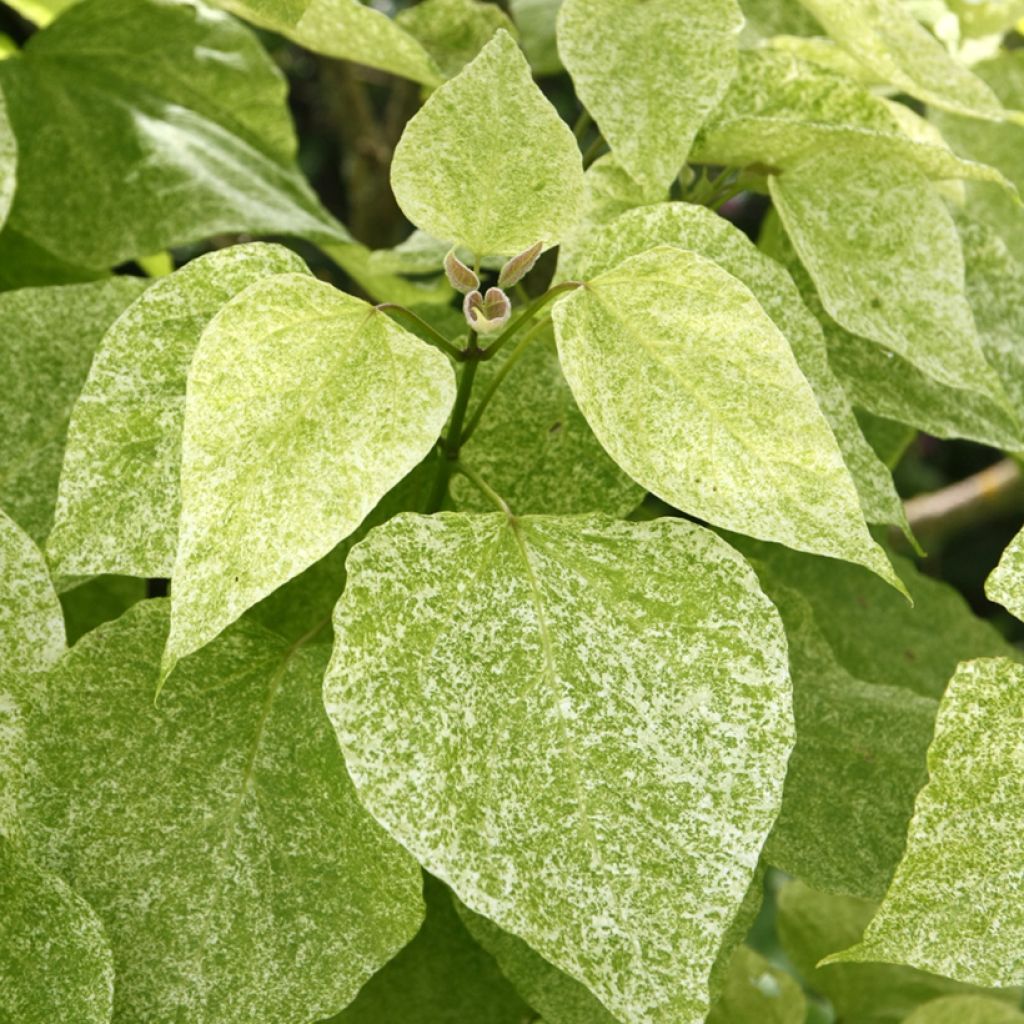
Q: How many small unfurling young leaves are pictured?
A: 3